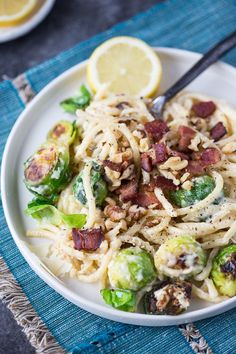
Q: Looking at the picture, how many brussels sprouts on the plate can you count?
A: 8